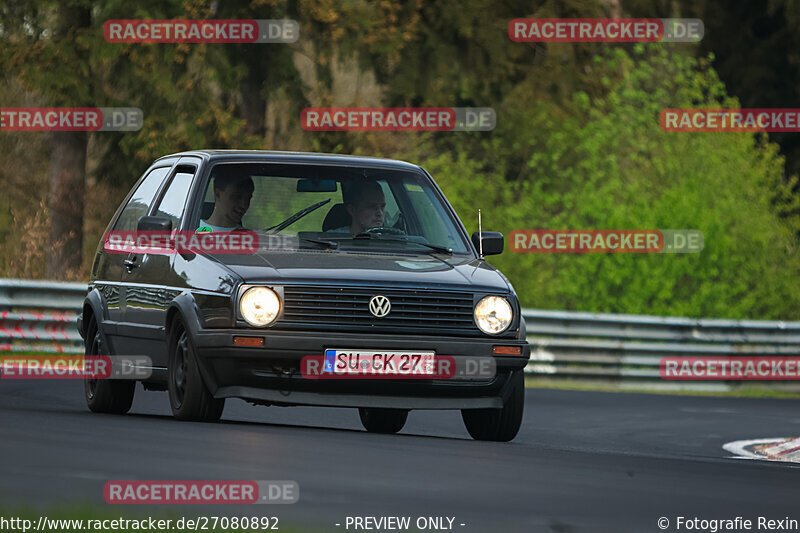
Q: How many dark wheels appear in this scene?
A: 4